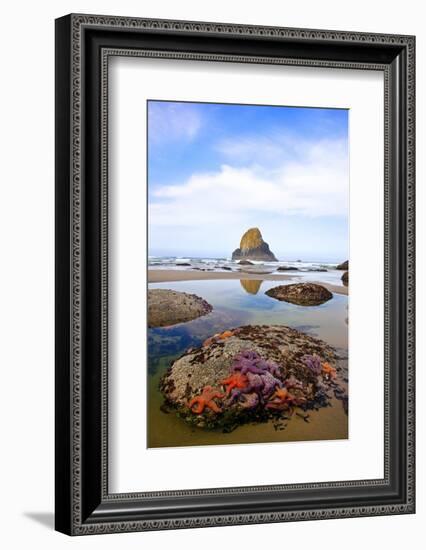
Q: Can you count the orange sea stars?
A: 5